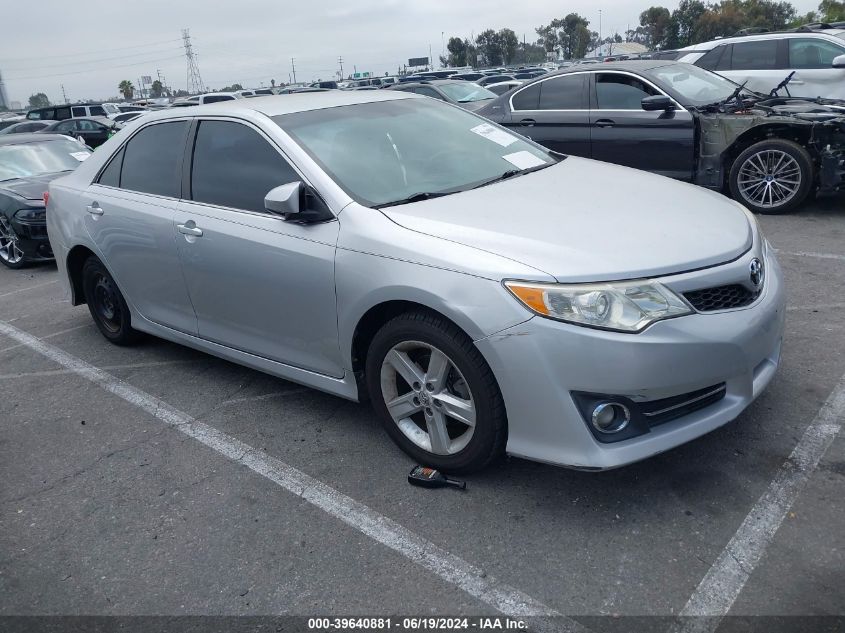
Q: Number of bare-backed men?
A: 0